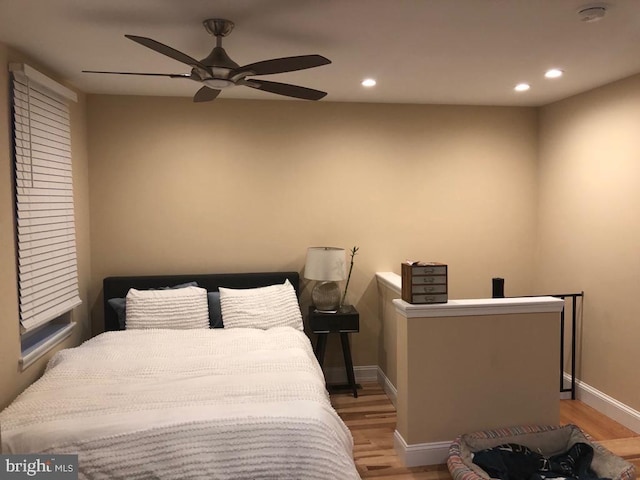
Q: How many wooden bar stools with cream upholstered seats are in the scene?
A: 0